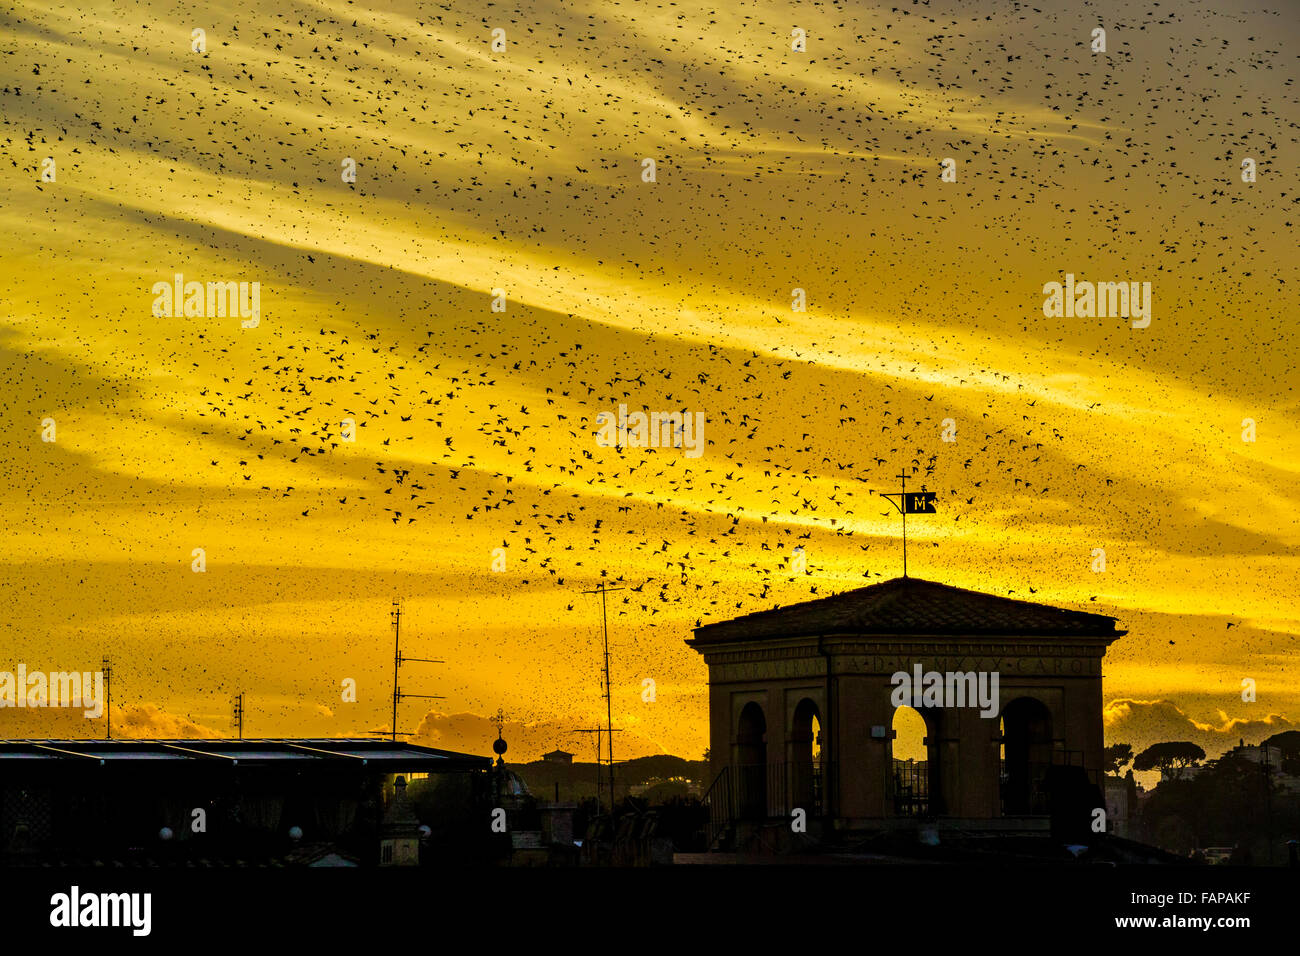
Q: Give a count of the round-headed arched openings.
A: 4